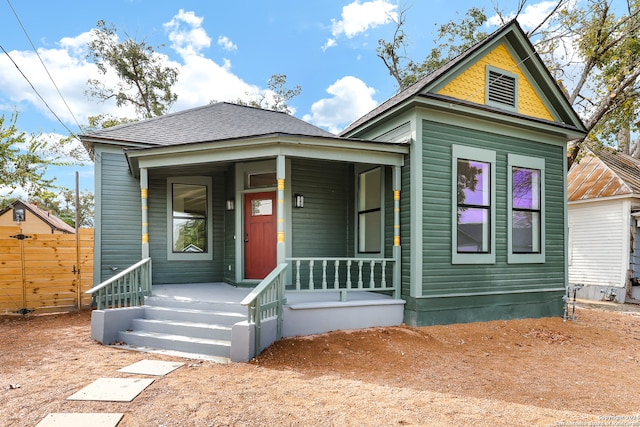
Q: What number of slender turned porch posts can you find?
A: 3